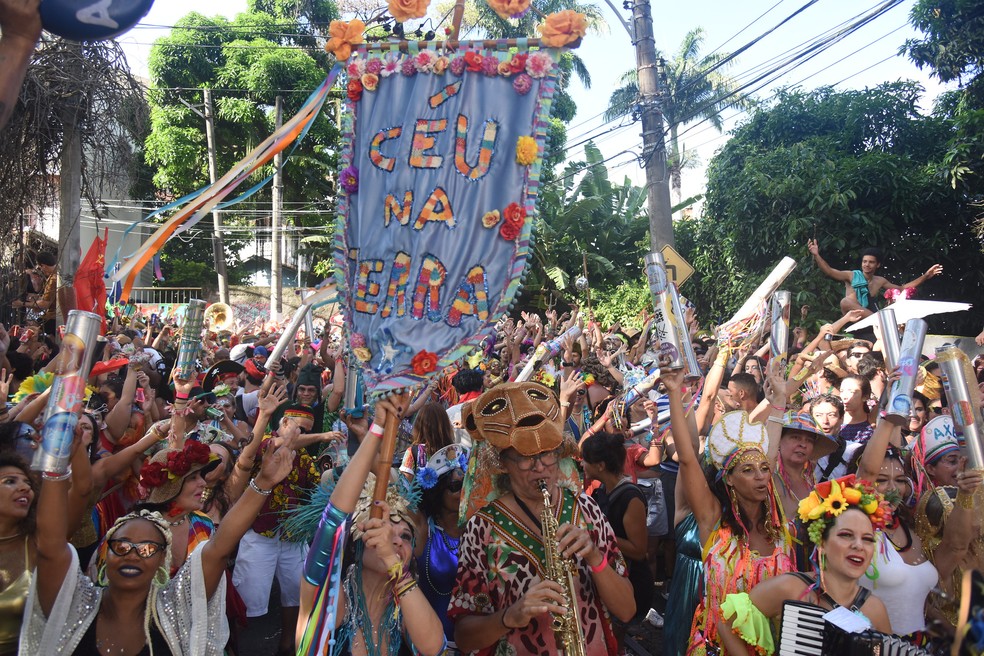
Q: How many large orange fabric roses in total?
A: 4